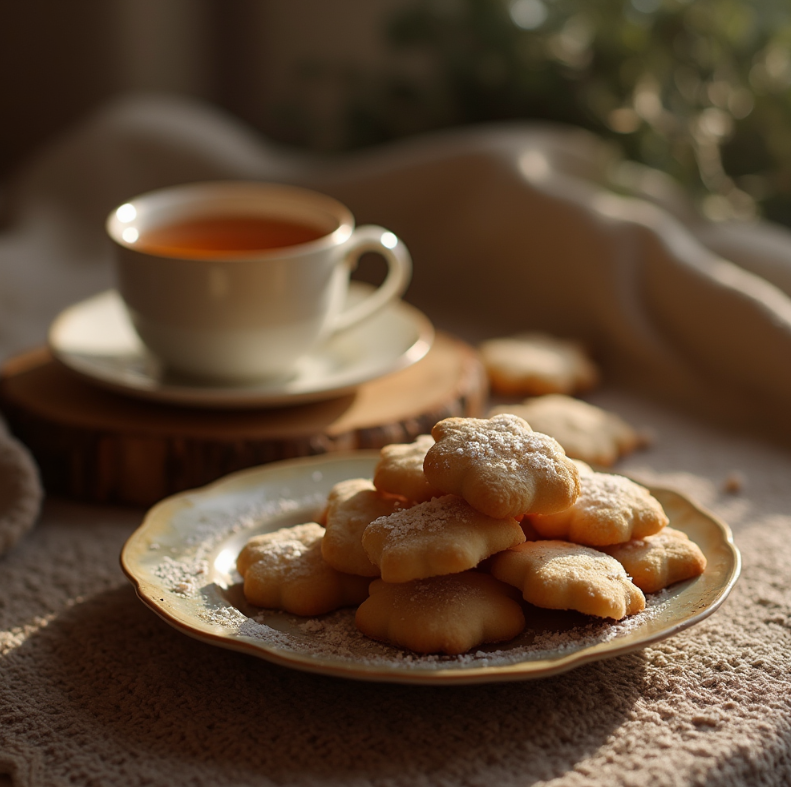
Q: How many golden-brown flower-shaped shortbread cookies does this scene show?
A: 11